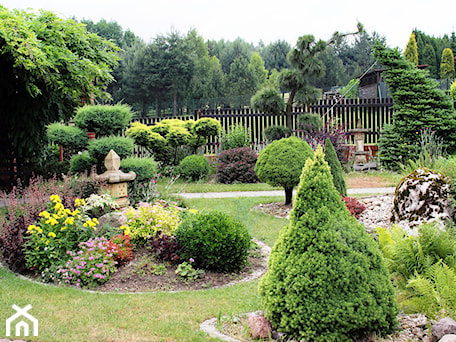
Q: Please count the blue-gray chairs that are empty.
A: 0